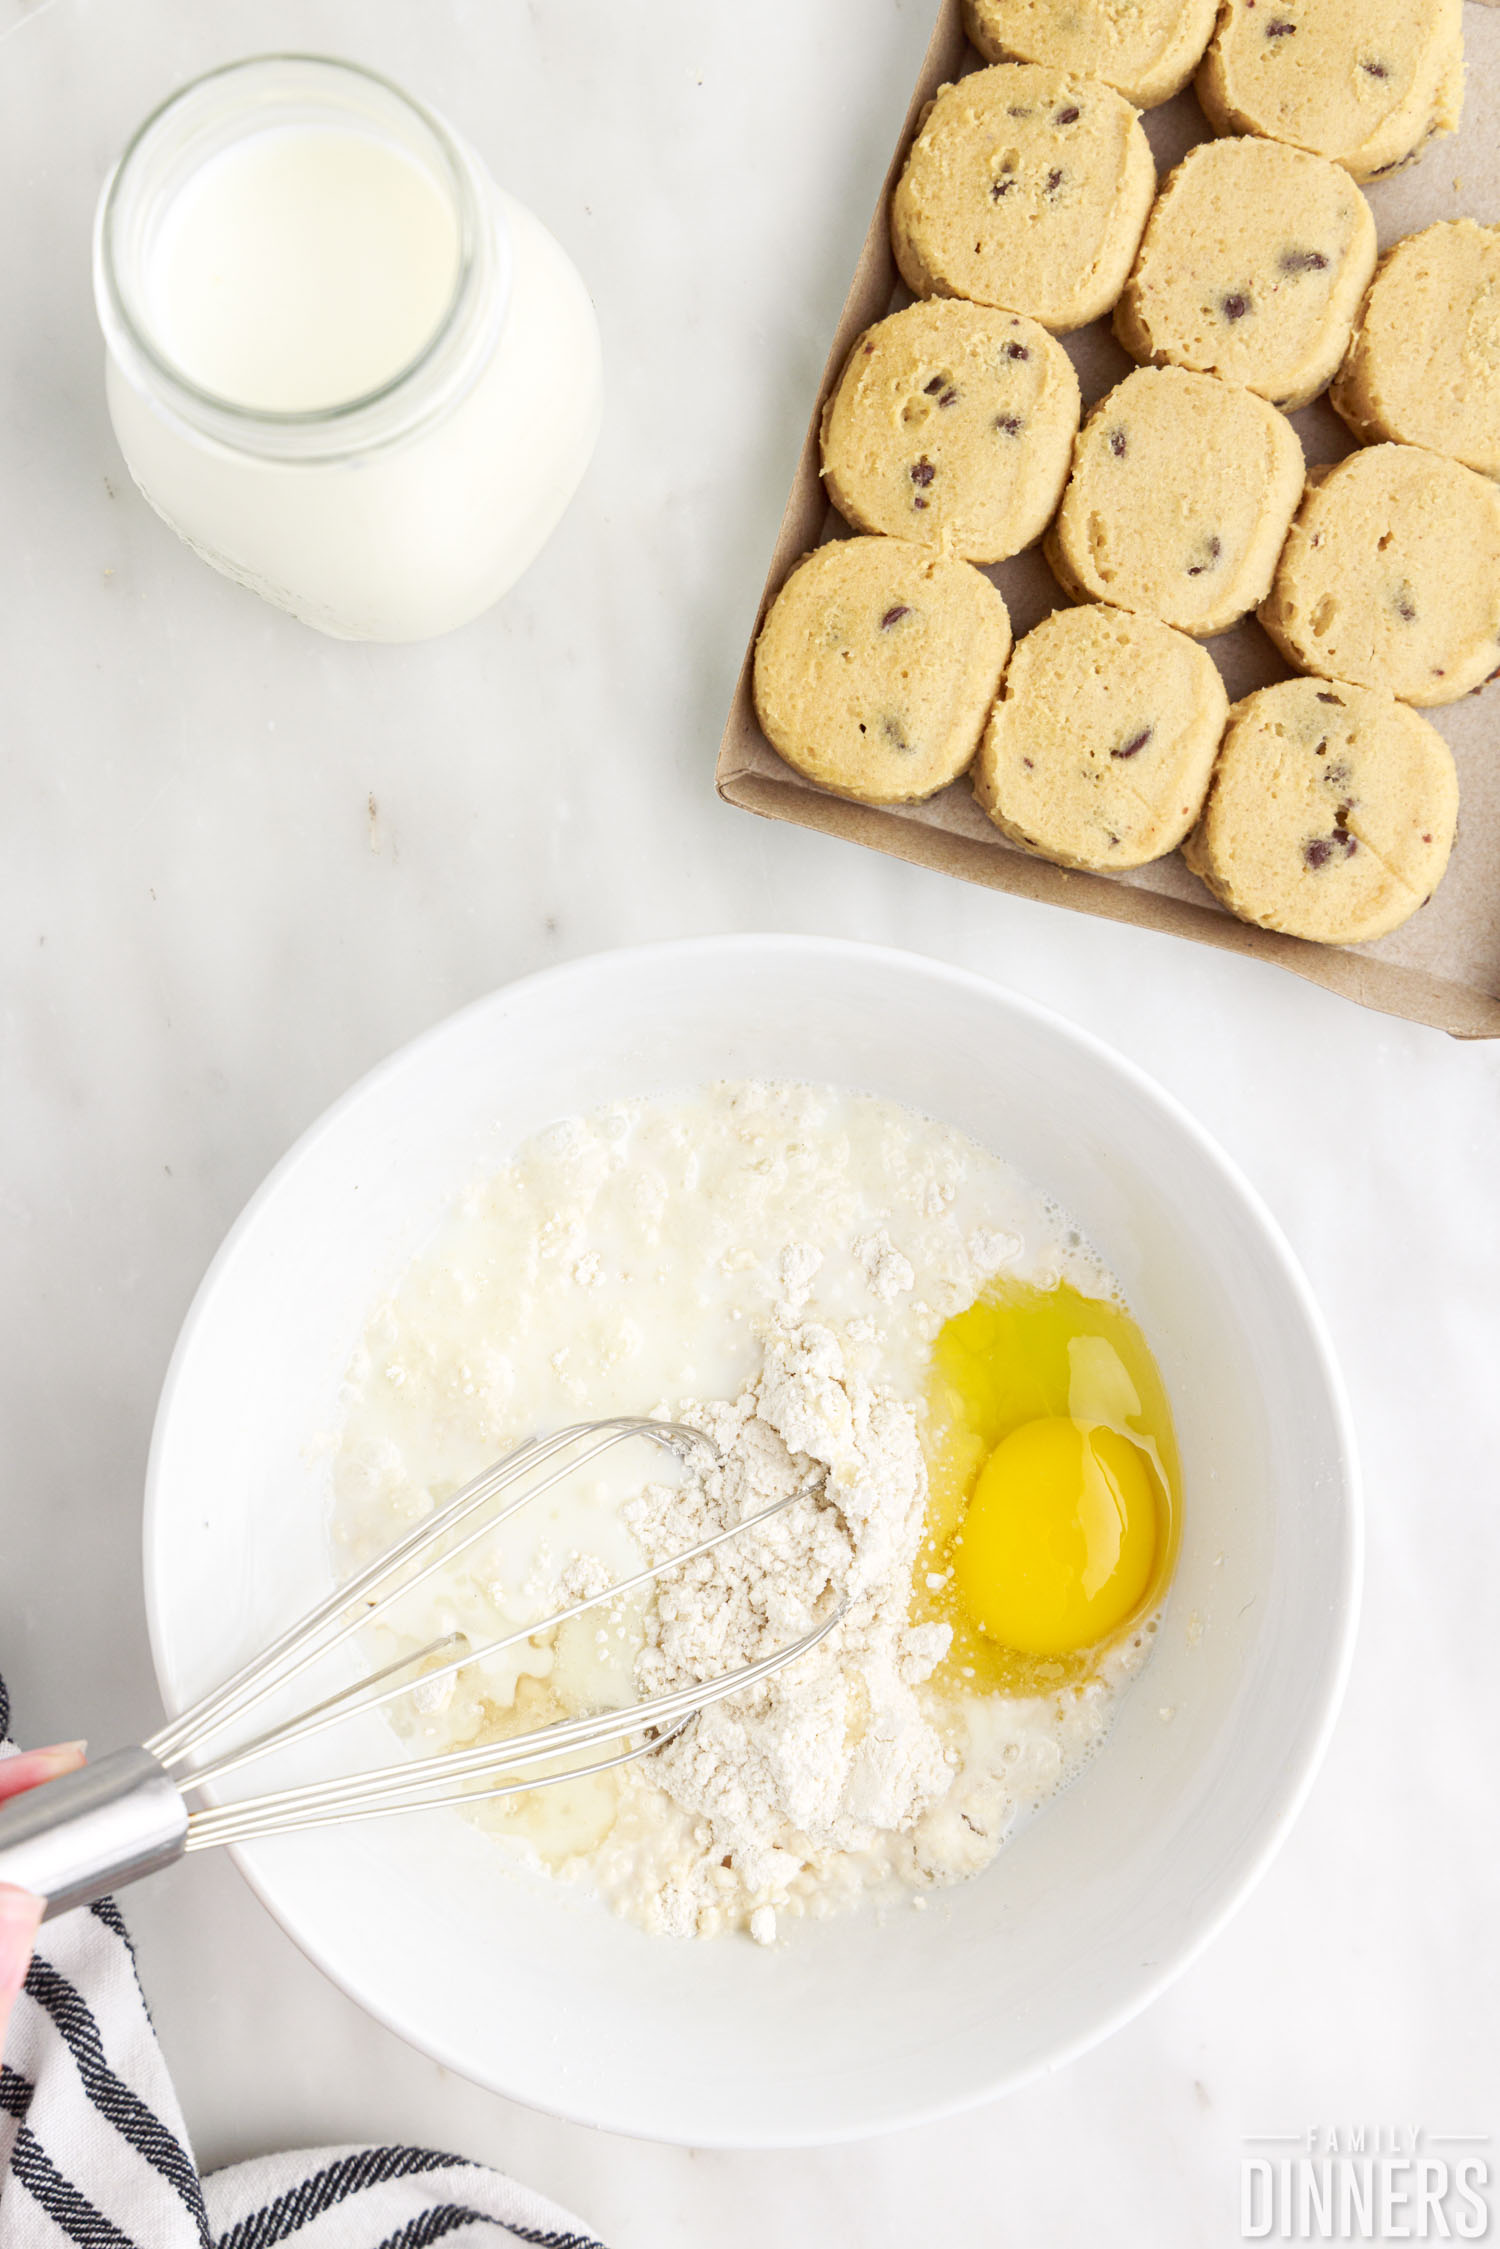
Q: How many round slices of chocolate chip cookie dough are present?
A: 11